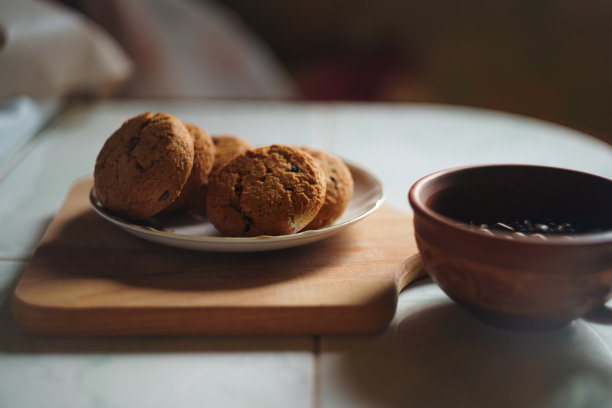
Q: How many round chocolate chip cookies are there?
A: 5